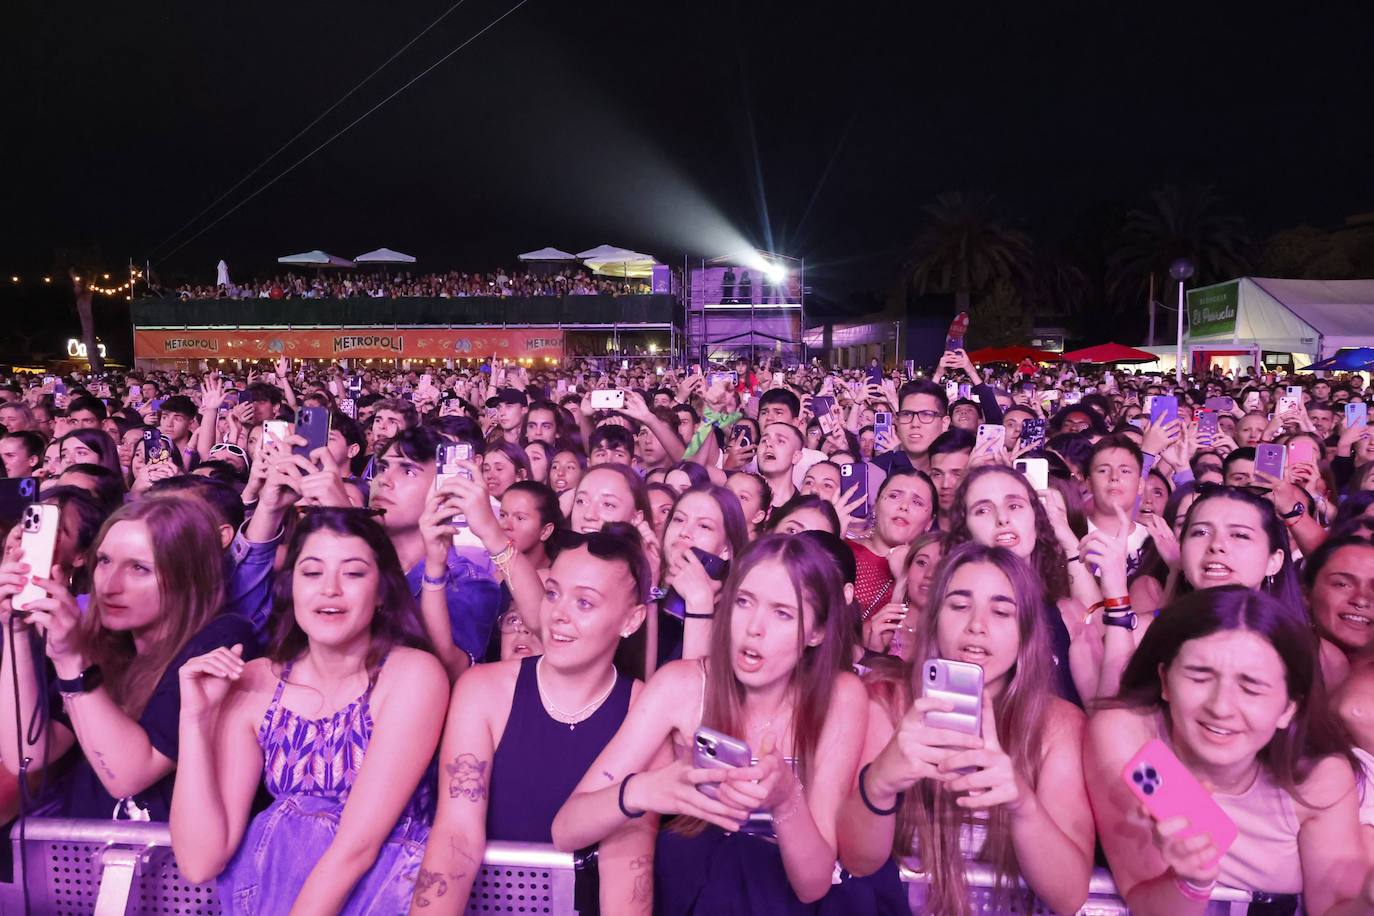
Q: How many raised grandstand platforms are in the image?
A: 1